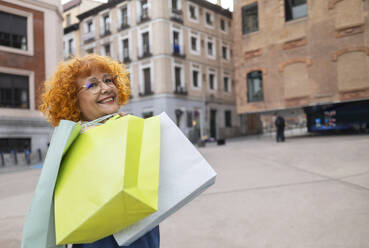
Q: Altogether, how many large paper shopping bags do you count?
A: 3